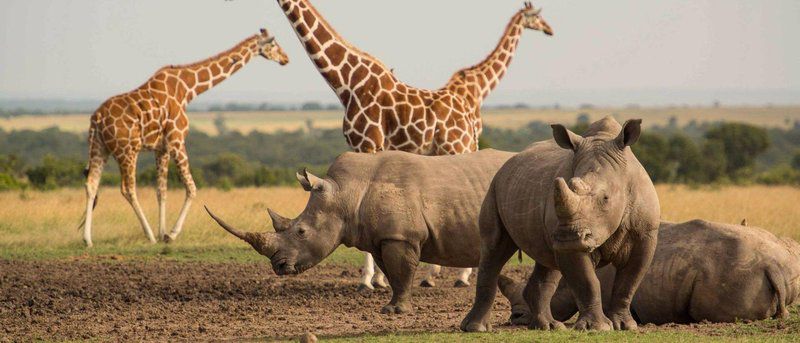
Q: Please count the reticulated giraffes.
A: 3